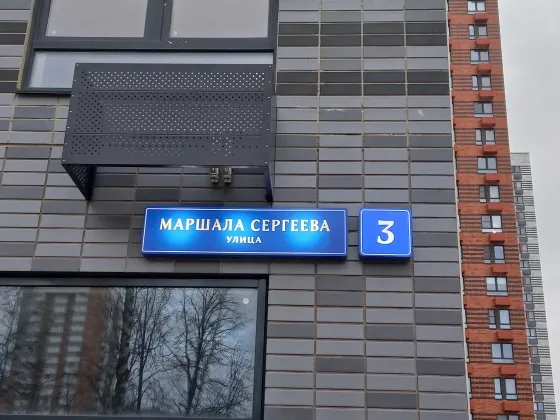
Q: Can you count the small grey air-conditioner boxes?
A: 15